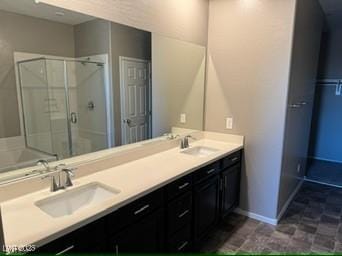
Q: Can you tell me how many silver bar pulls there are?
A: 10